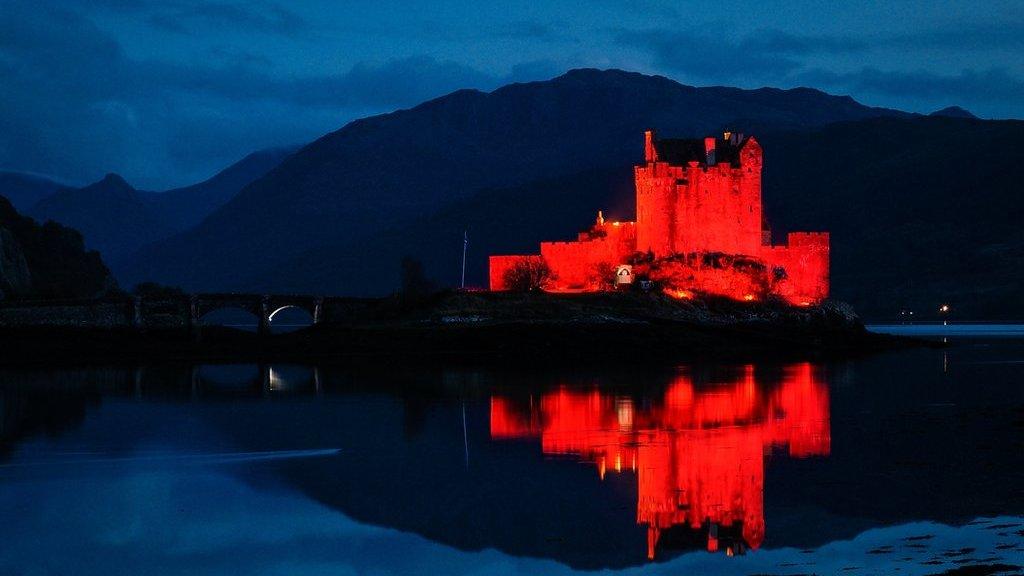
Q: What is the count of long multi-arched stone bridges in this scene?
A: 1